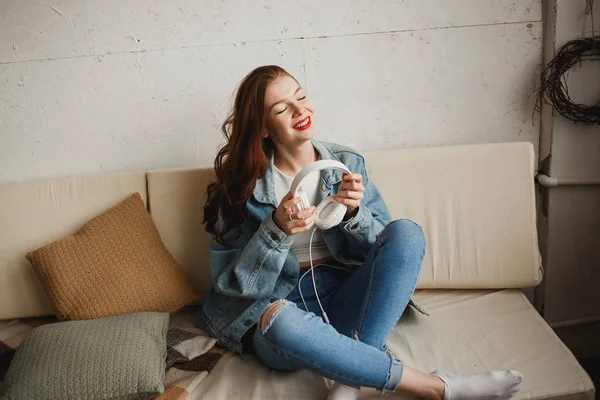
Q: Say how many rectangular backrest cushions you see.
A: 3